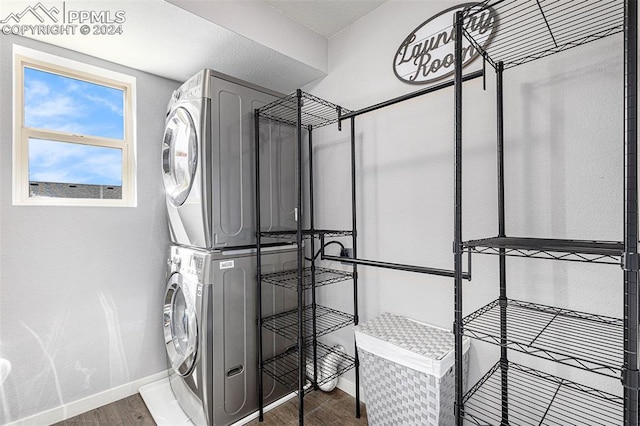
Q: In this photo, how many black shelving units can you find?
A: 2